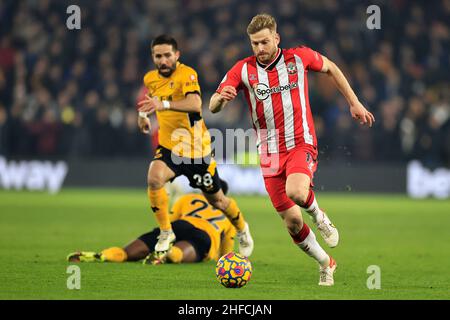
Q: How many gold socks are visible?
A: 4